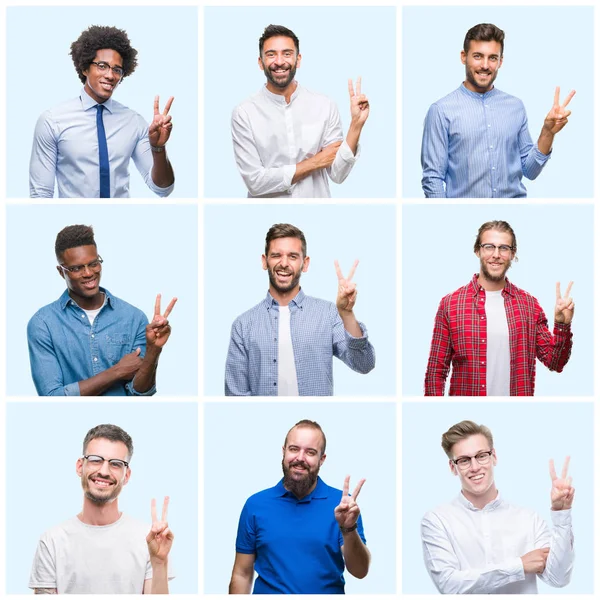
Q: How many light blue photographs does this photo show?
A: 9